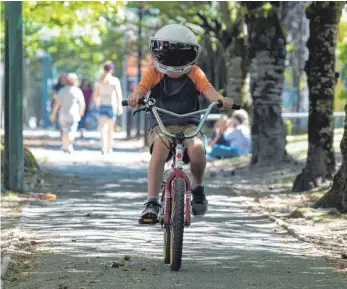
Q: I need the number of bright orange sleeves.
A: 2